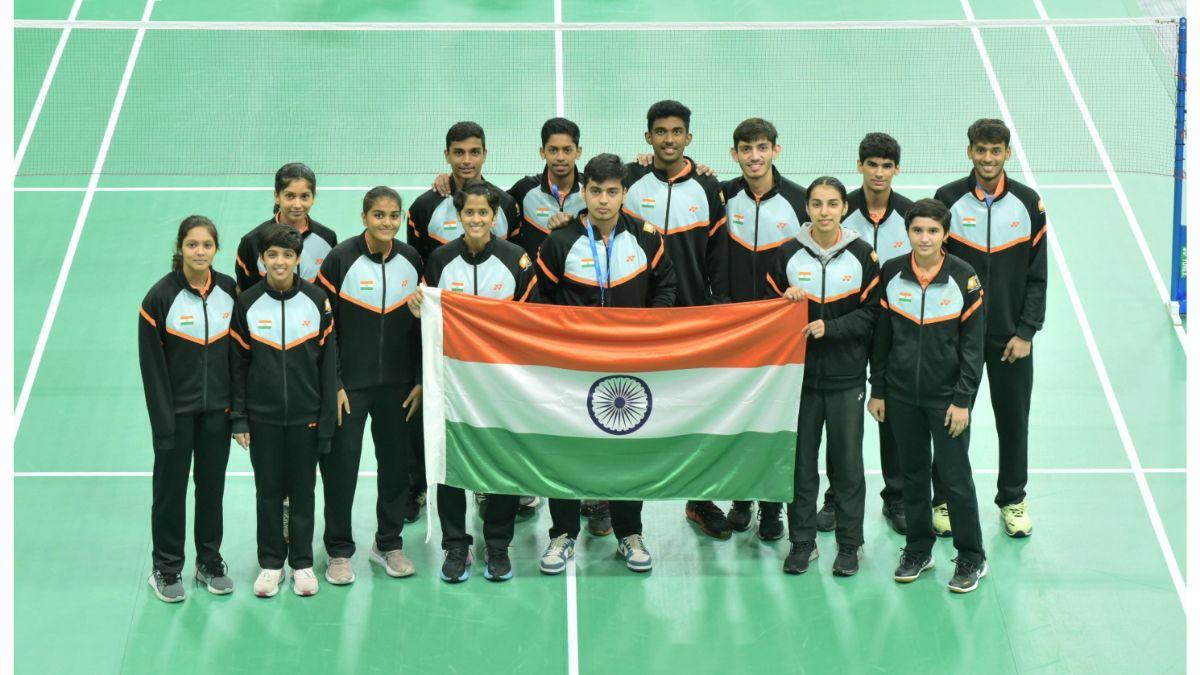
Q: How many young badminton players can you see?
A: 14